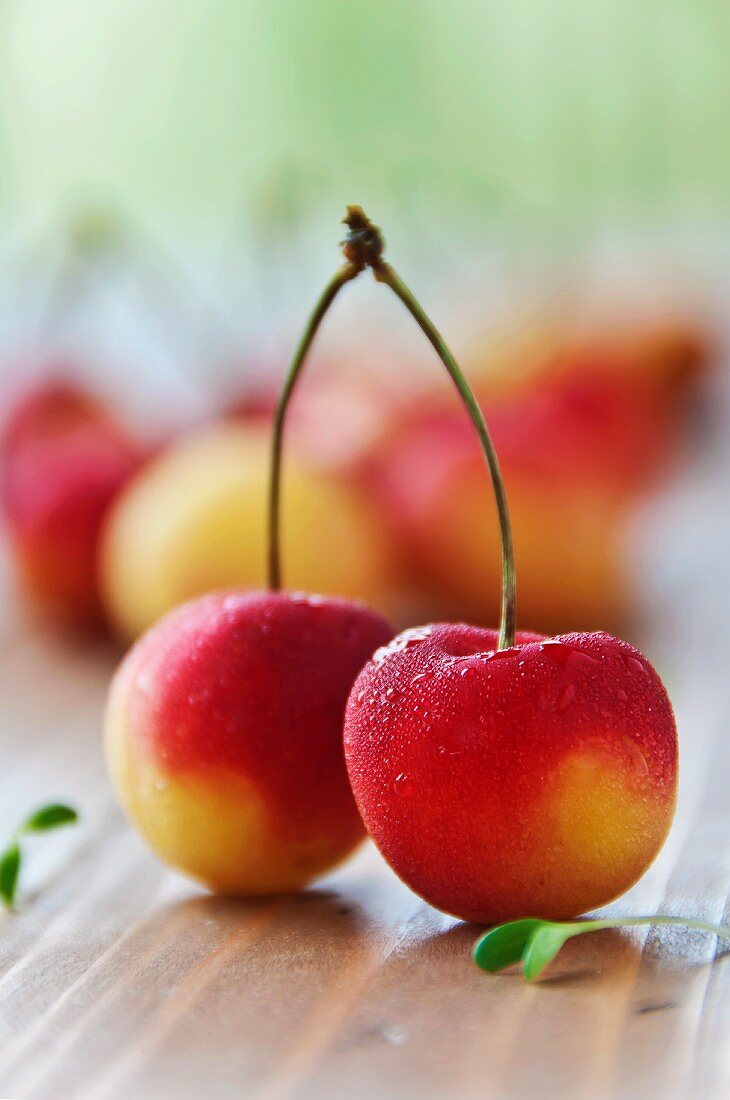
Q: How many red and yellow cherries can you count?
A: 2